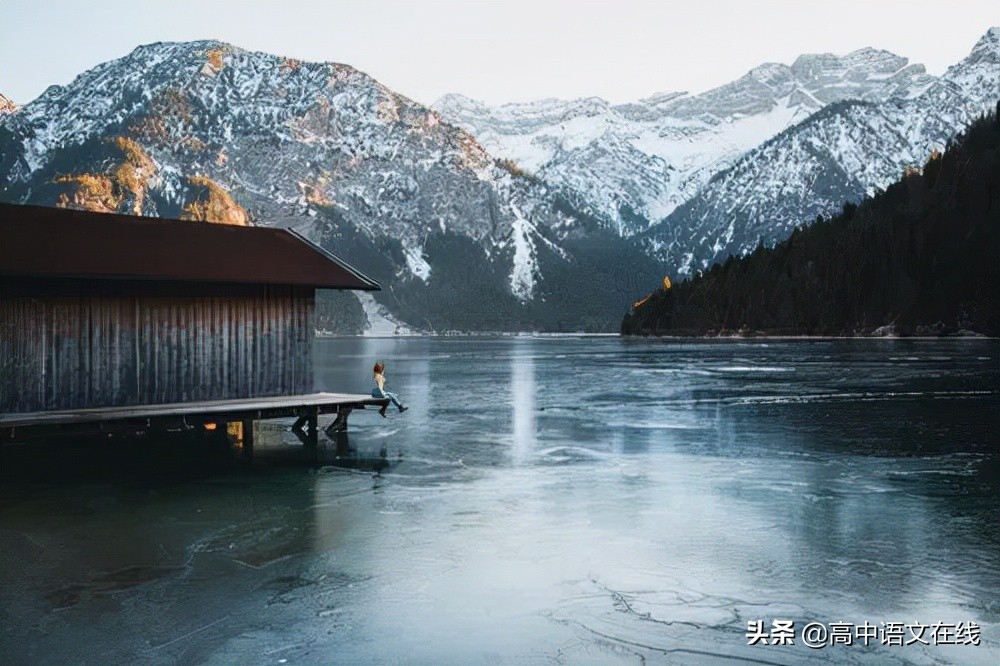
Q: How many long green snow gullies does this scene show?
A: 0